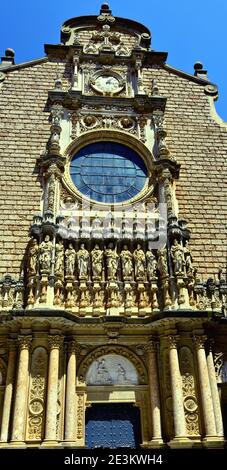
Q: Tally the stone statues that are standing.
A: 13